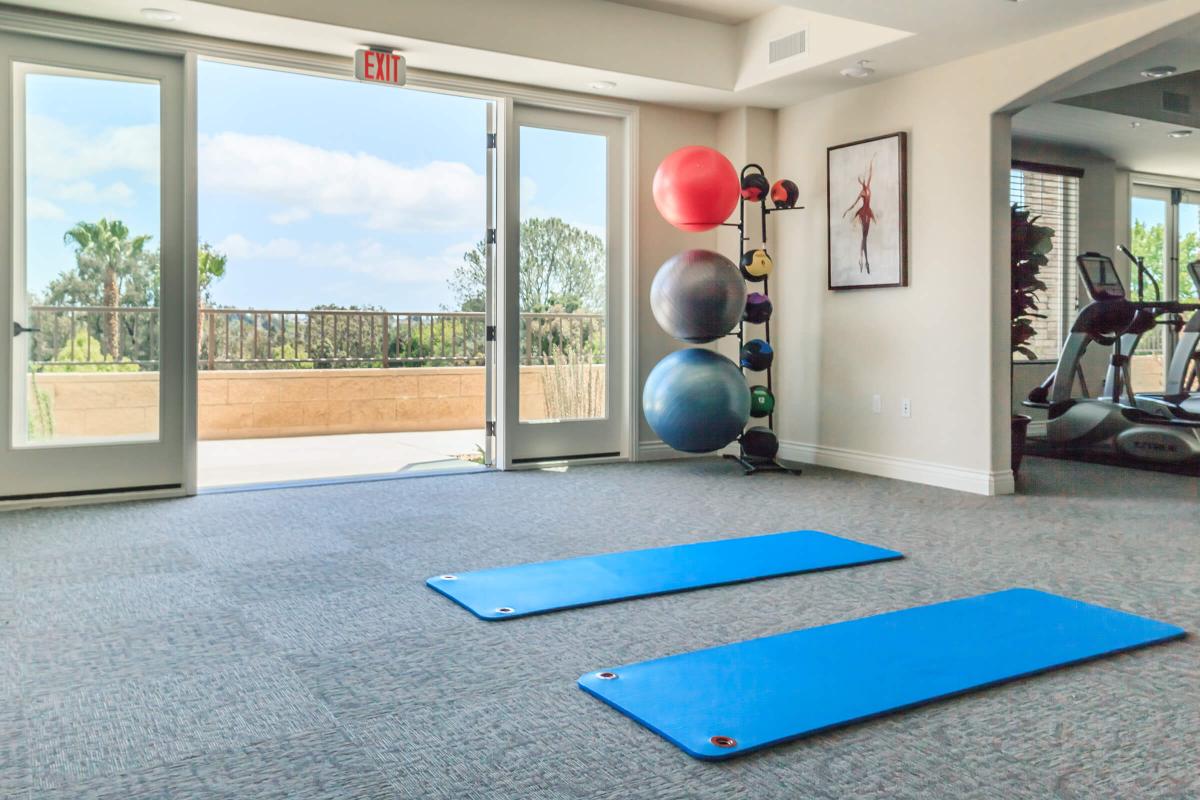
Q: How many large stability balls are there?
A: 3